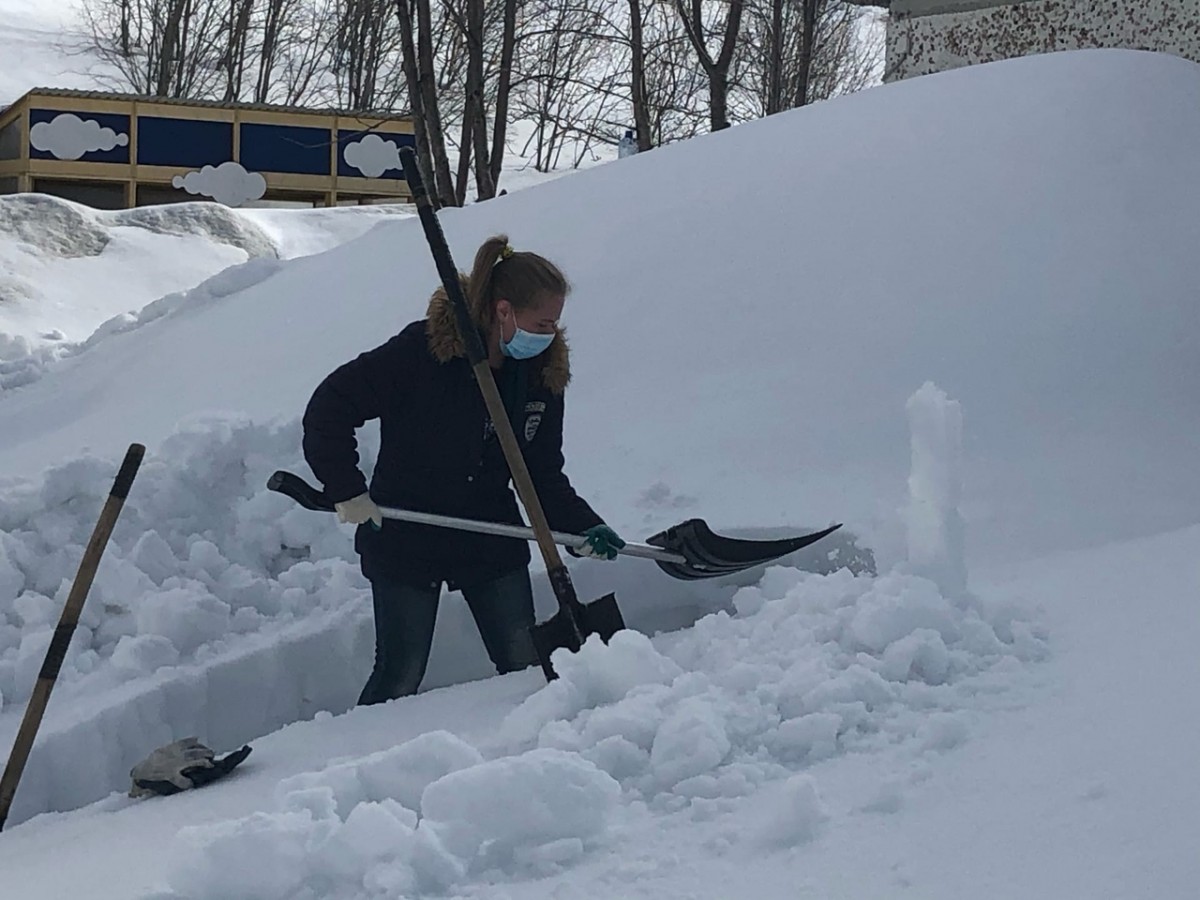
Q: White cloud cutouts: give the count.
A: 3